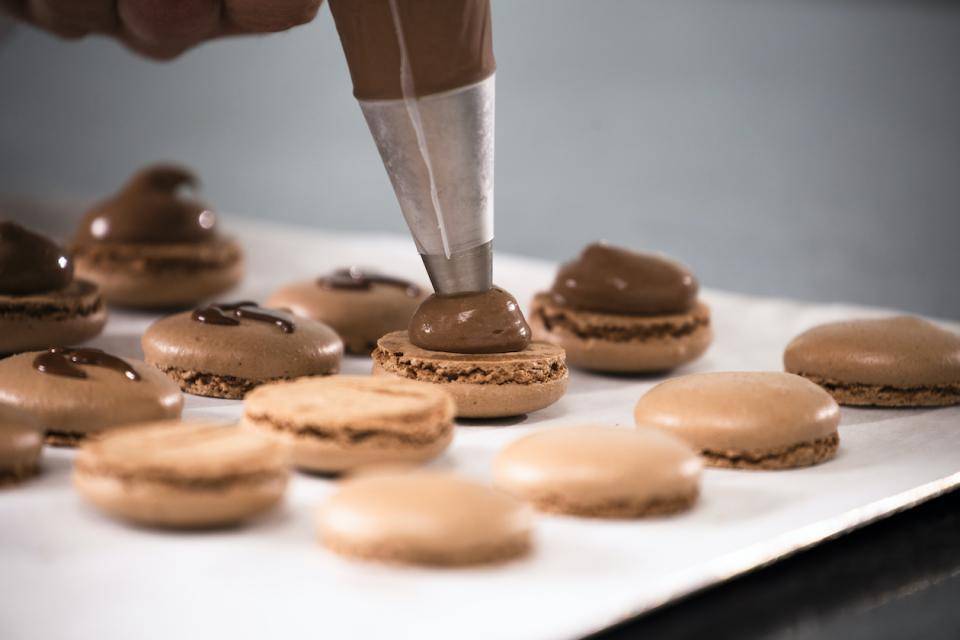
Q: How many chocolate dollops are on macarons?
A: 4